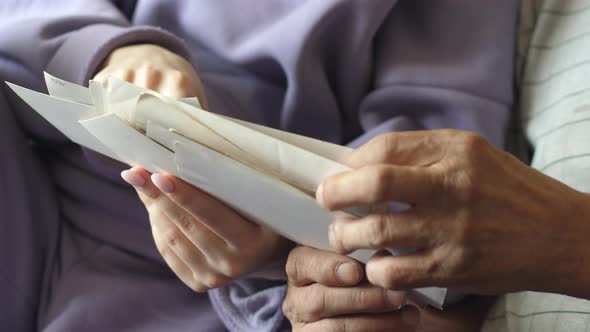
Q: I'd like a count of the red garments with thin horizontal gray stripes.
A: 0